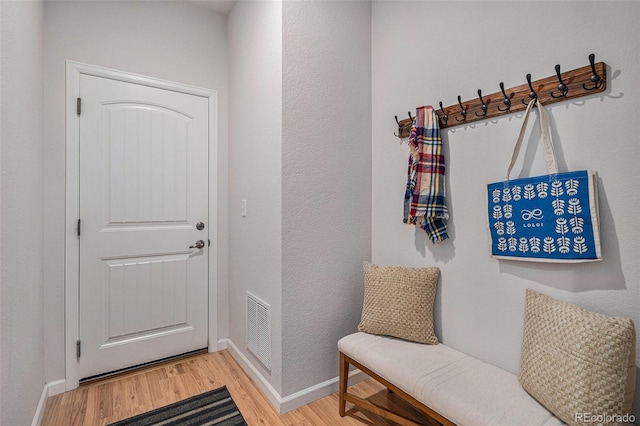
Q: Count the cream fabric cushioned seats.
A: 1